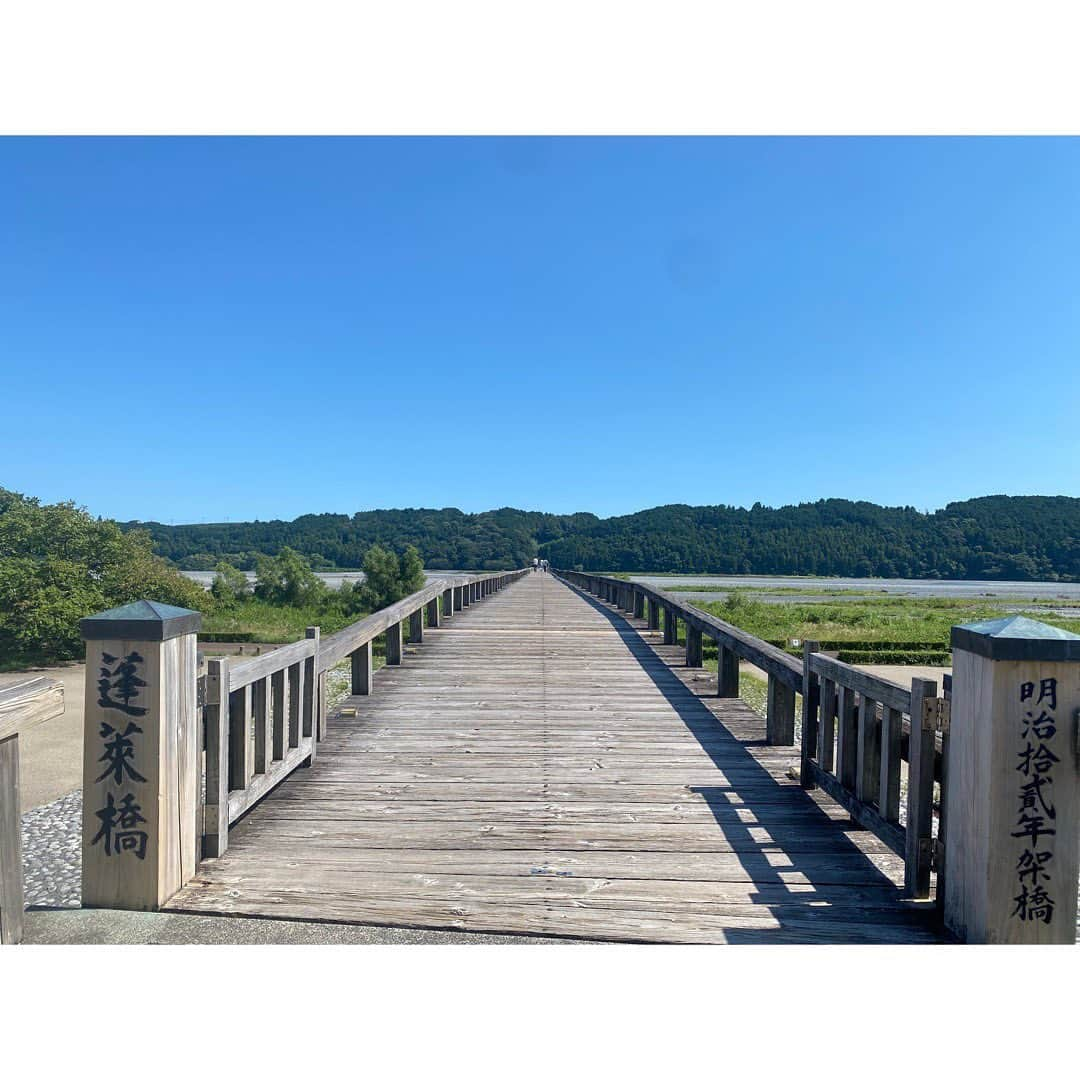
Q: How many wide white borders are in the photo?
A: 2